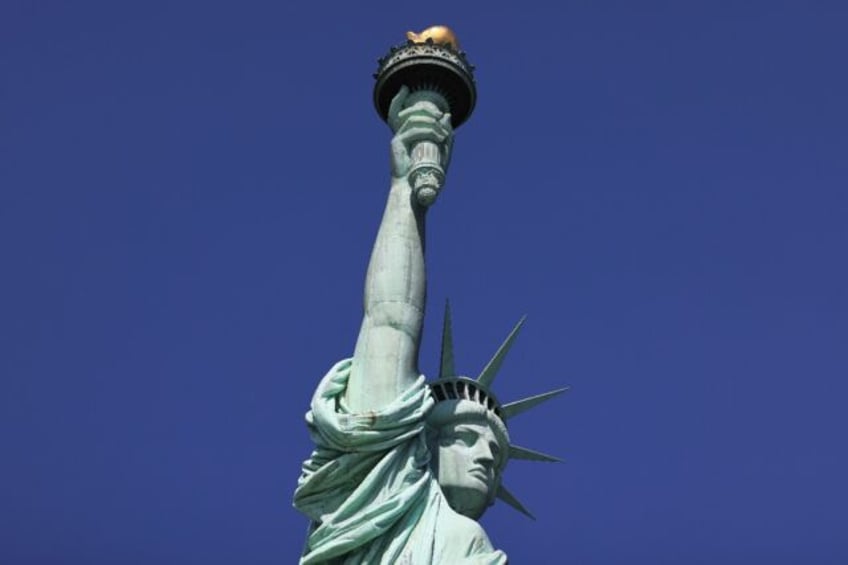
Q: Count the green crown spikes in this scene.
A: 5